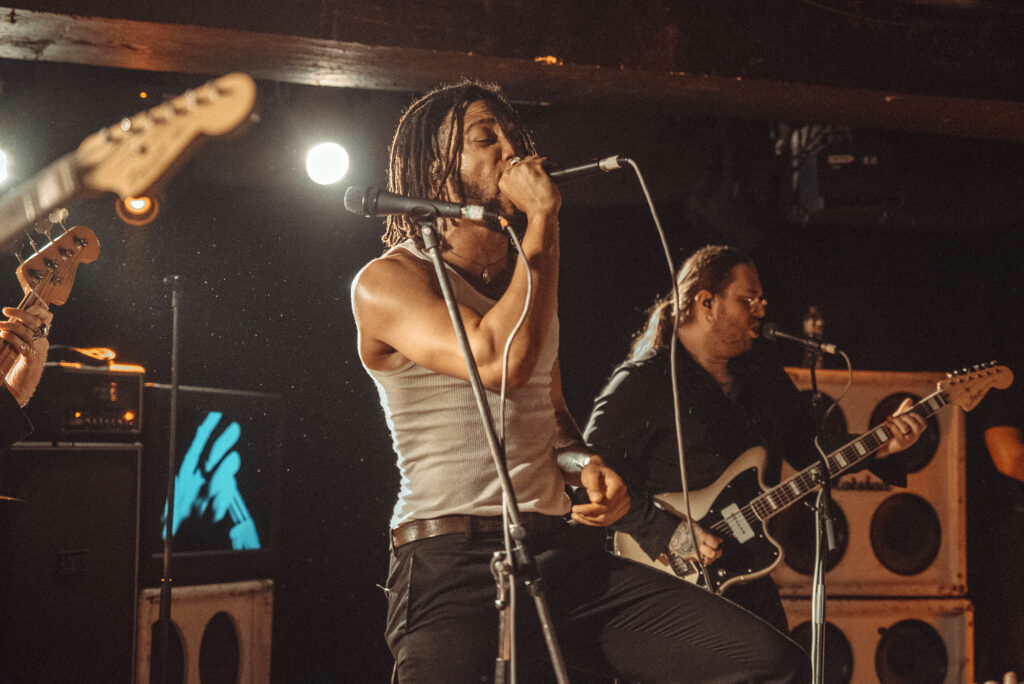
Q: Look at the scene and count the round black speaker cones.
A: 8